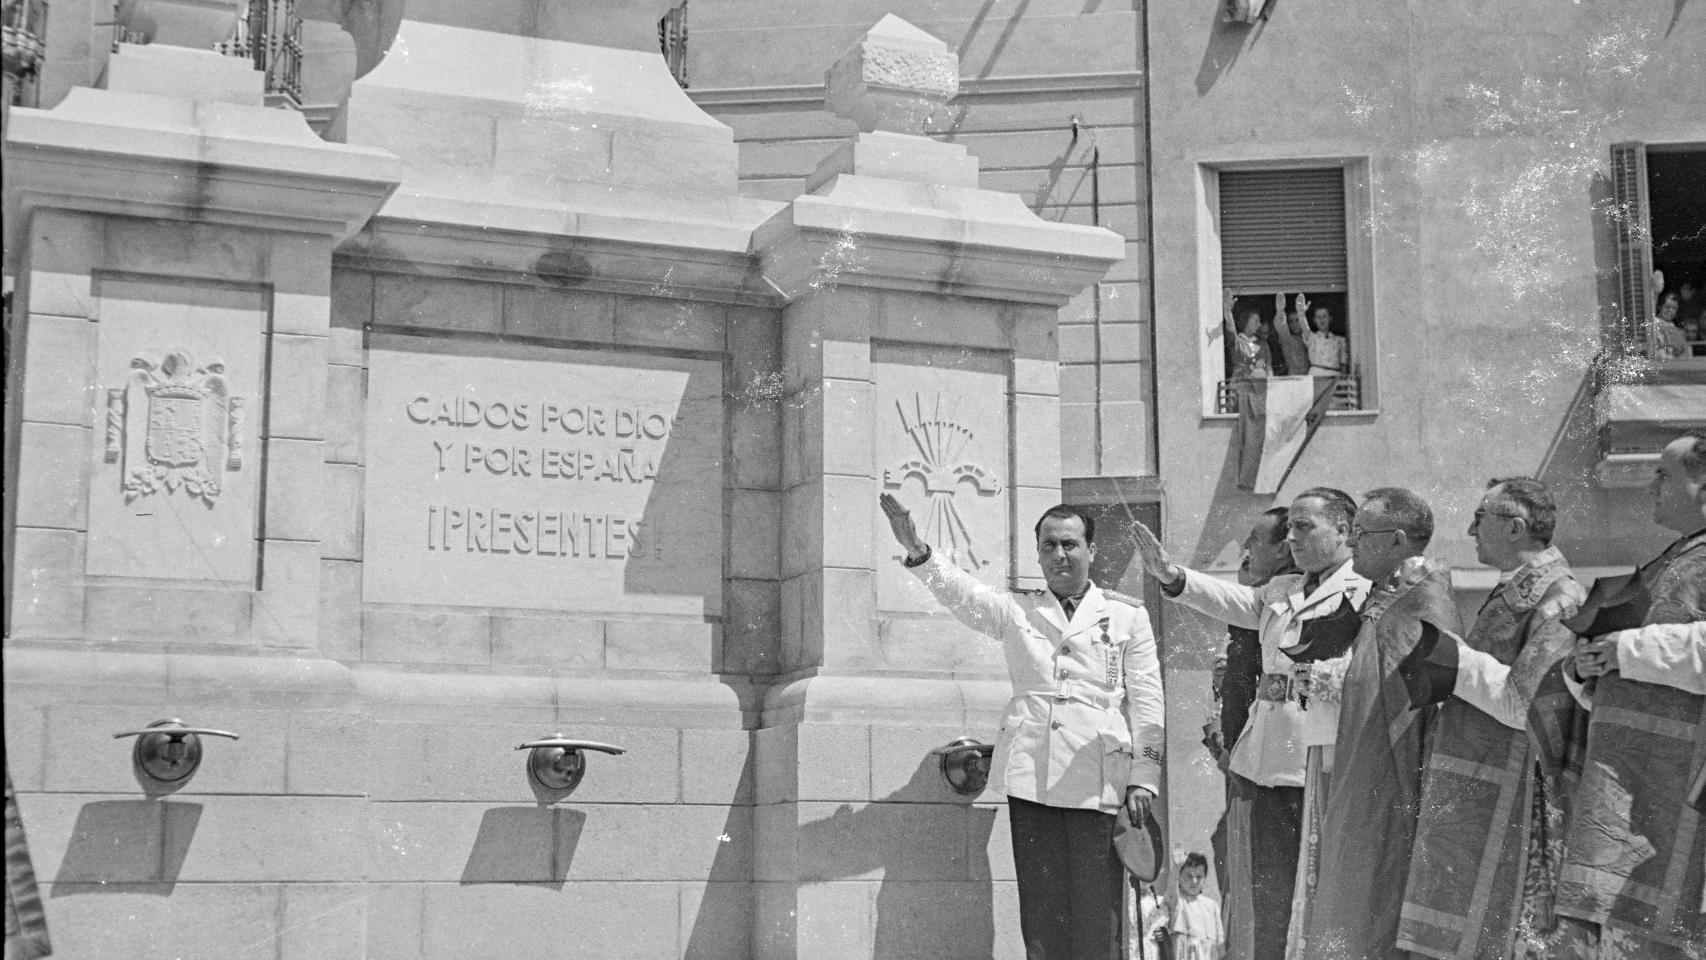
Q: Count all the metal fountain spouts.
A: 3